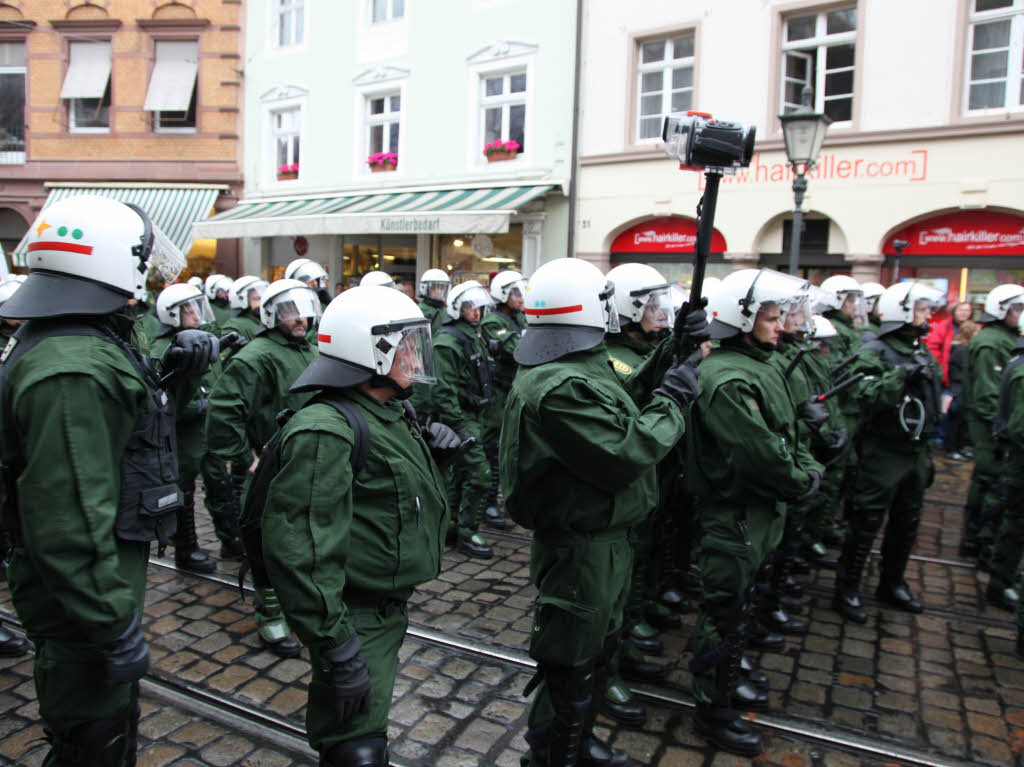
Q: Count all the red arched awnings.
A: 2